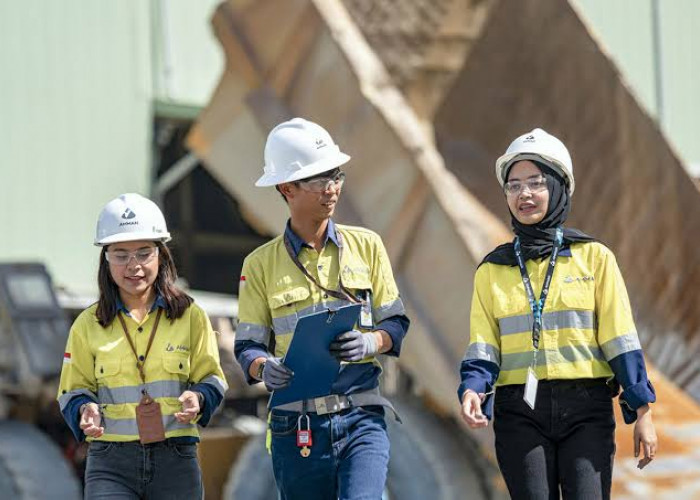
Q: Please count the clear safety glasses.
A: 3